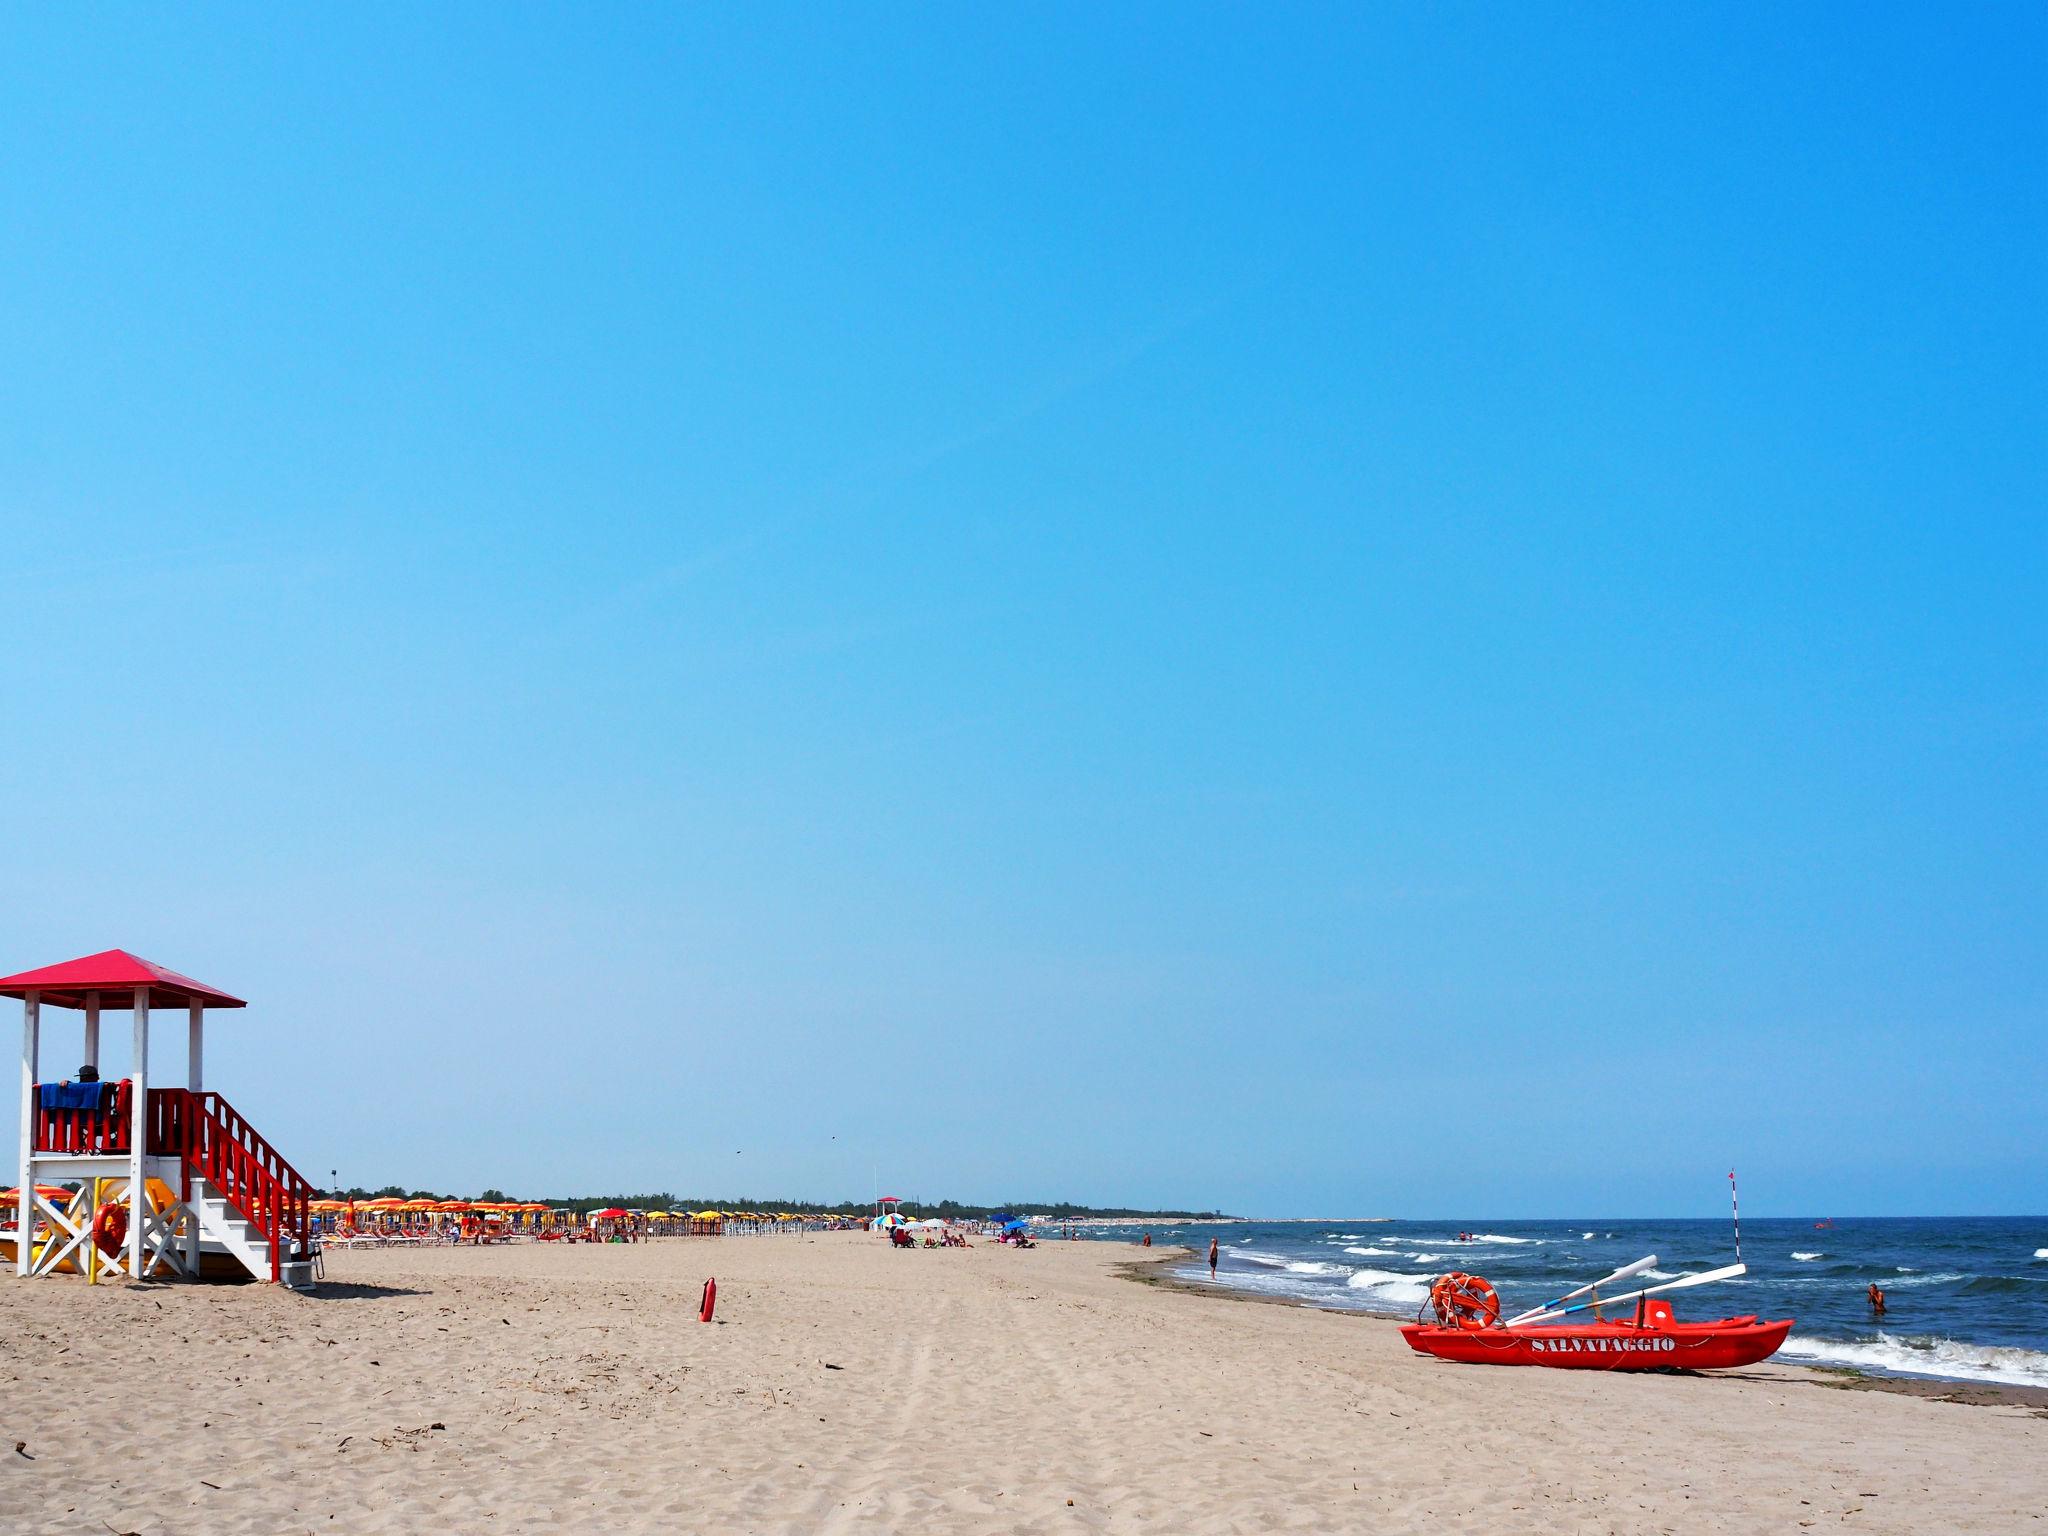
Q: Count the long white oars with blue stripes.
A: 2